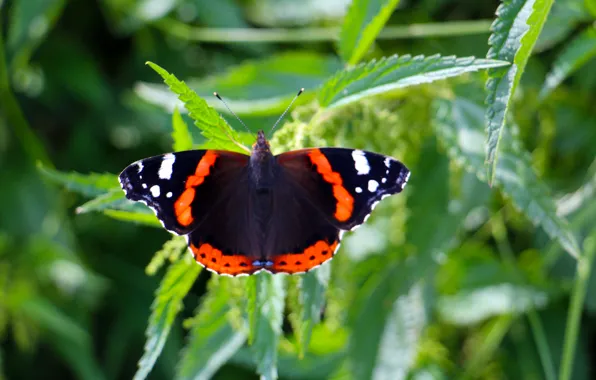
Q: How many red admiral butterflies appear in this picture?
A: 1